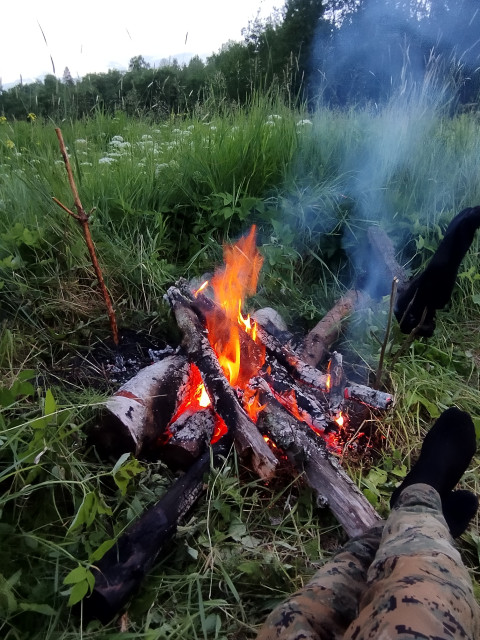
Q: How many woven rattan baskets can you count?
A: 0